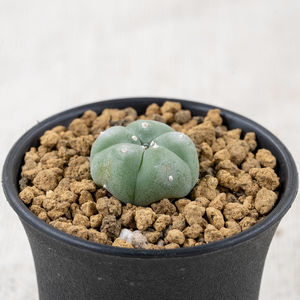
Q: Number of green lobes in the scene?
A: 5